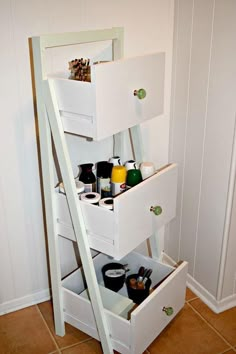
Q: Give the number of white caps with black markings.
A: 2